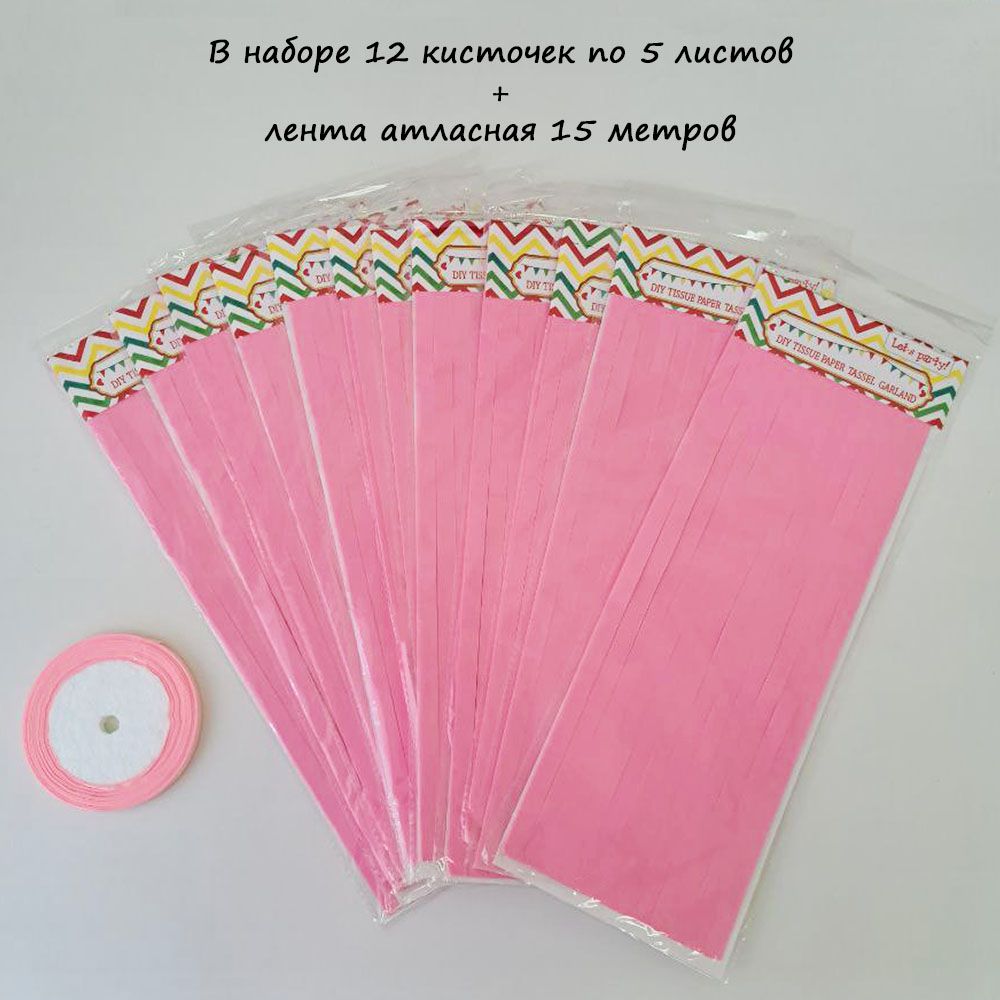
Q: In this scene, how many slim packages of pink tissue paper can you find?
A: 12